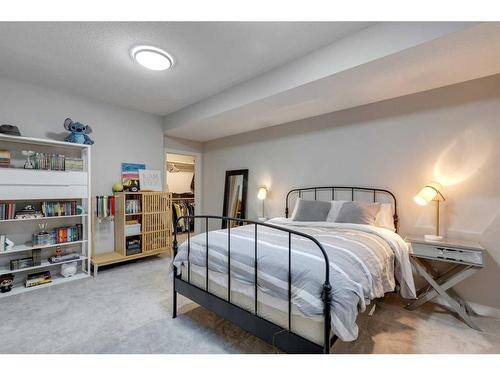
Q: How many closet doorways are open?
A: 1